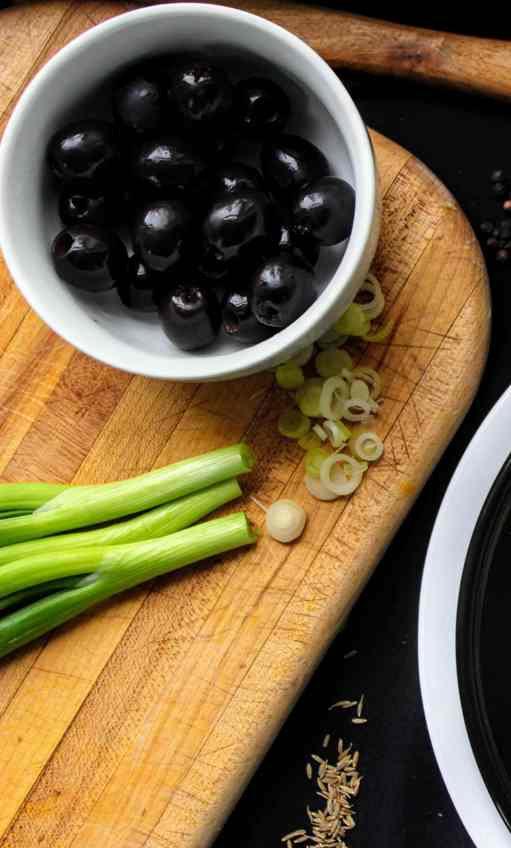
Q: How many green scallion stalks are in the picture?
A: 3